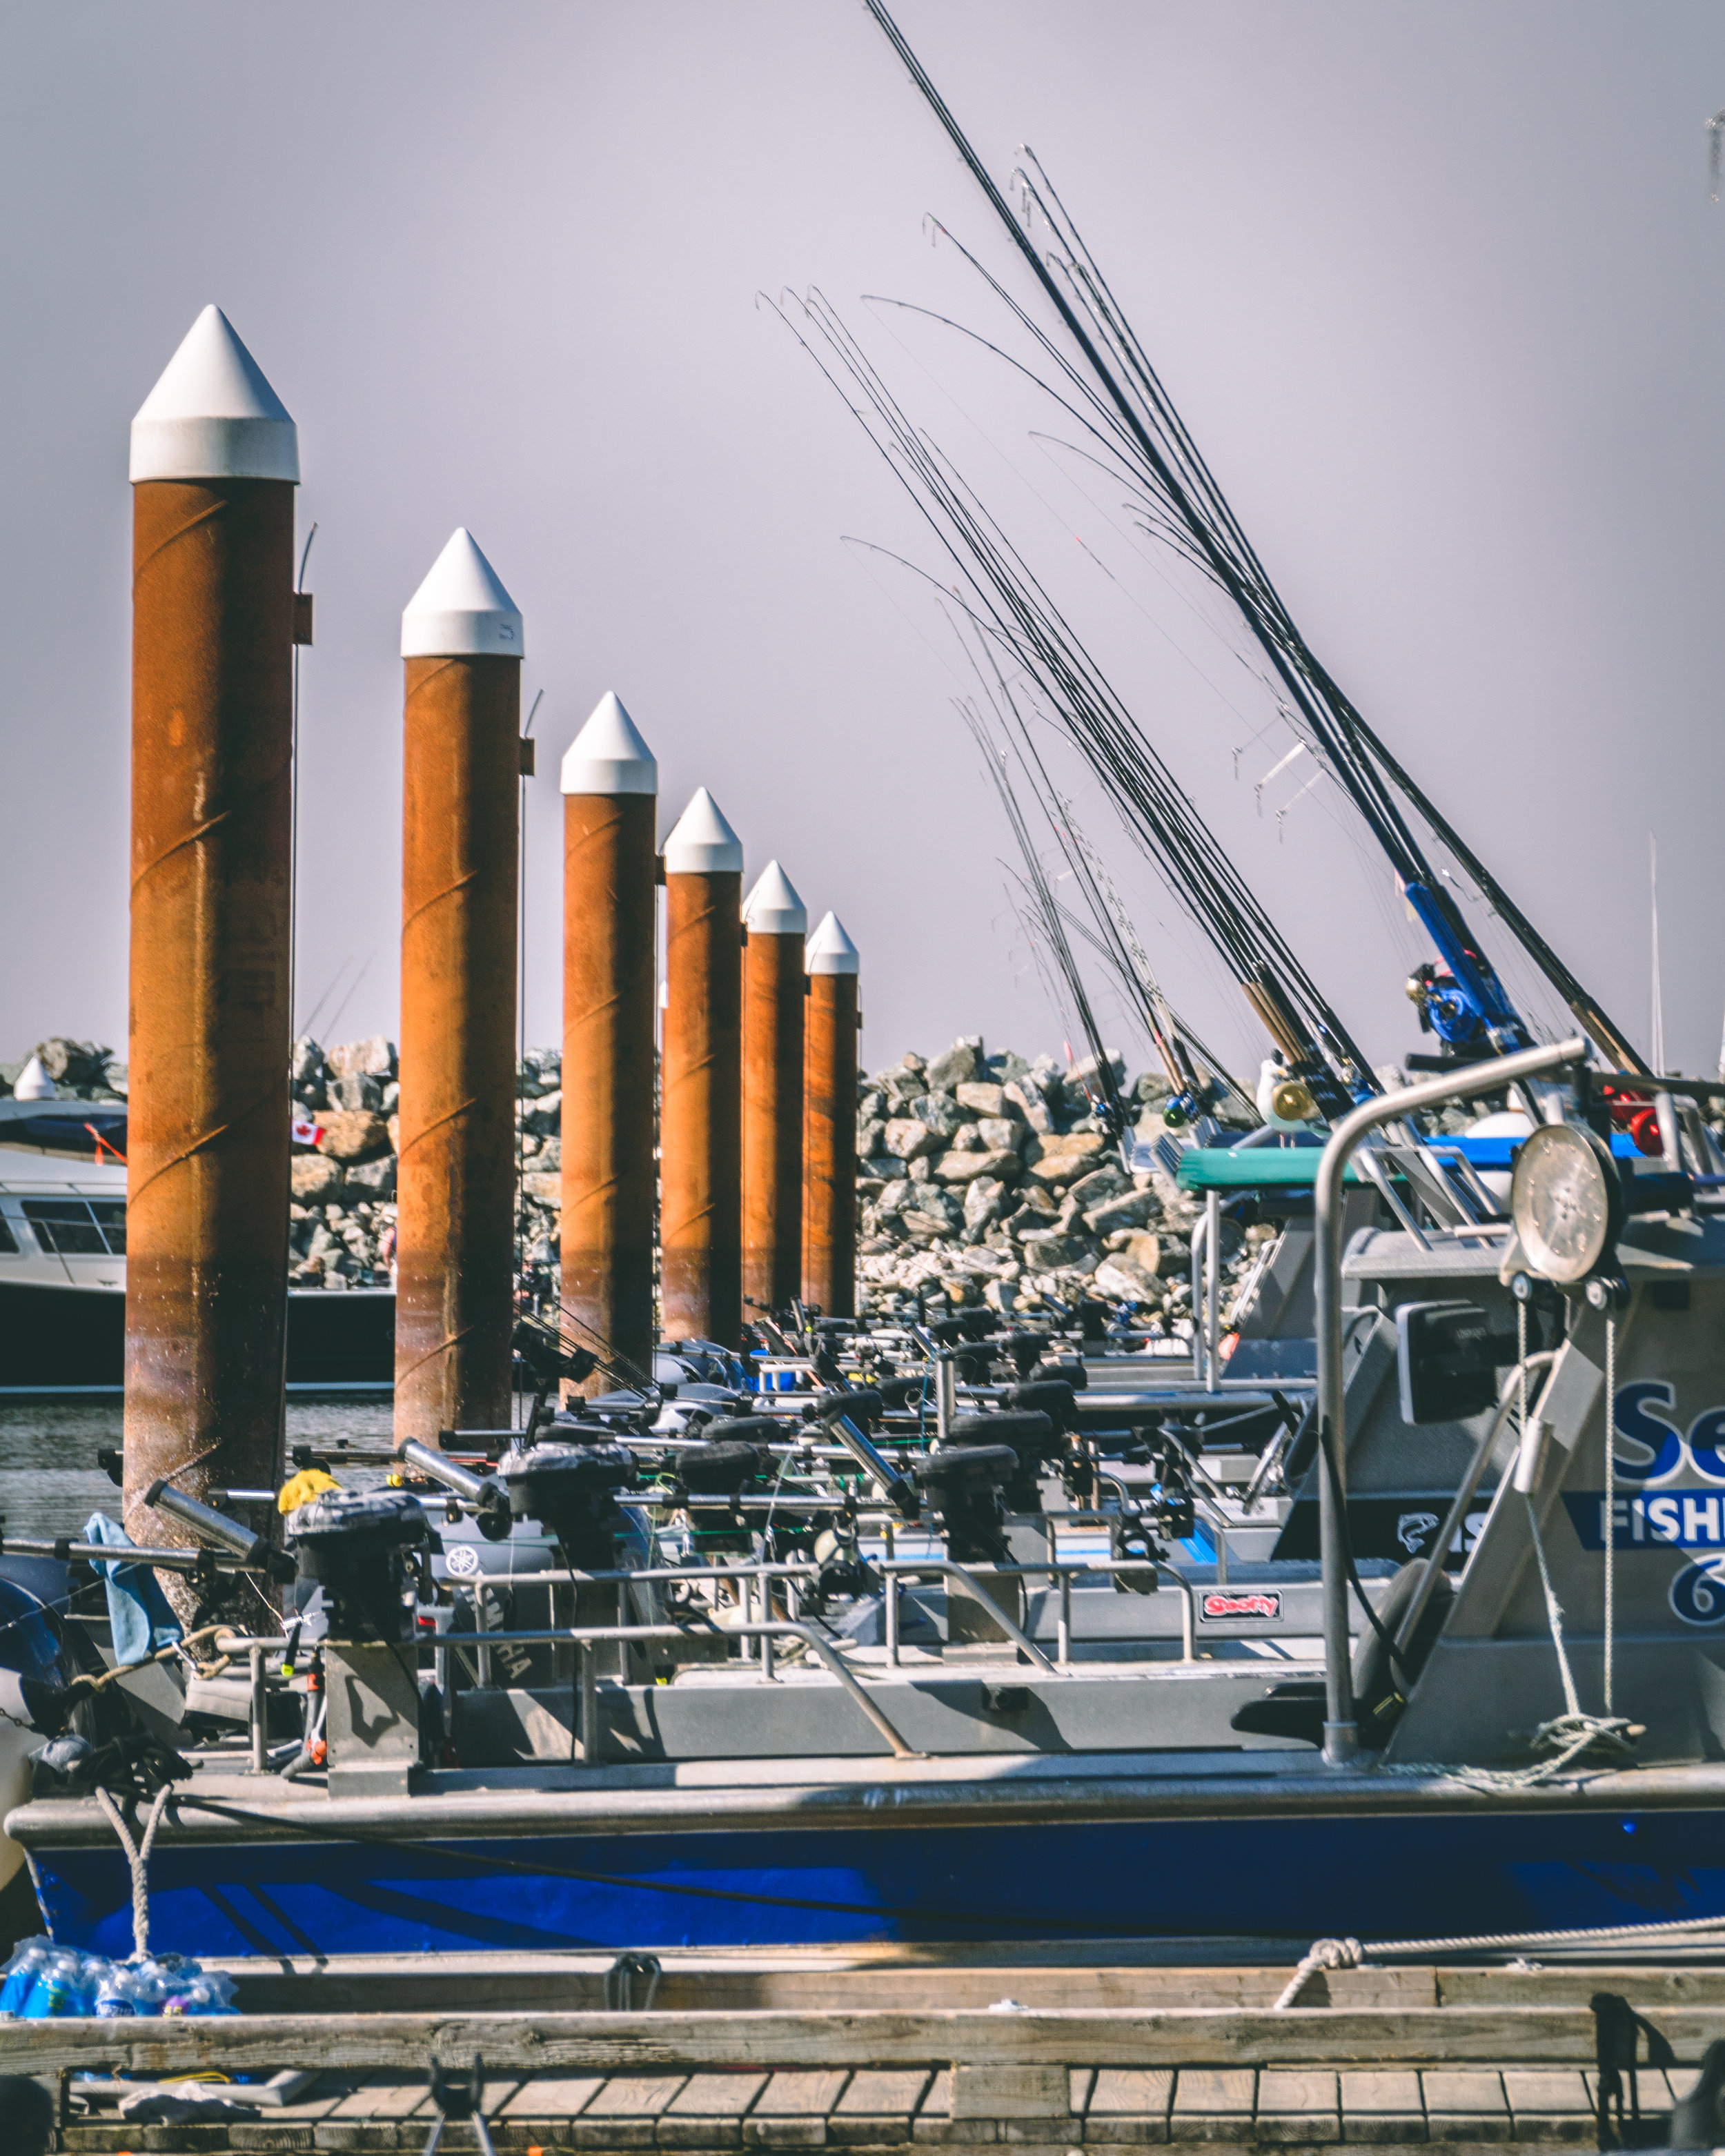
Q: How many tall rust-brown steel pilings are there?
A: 6